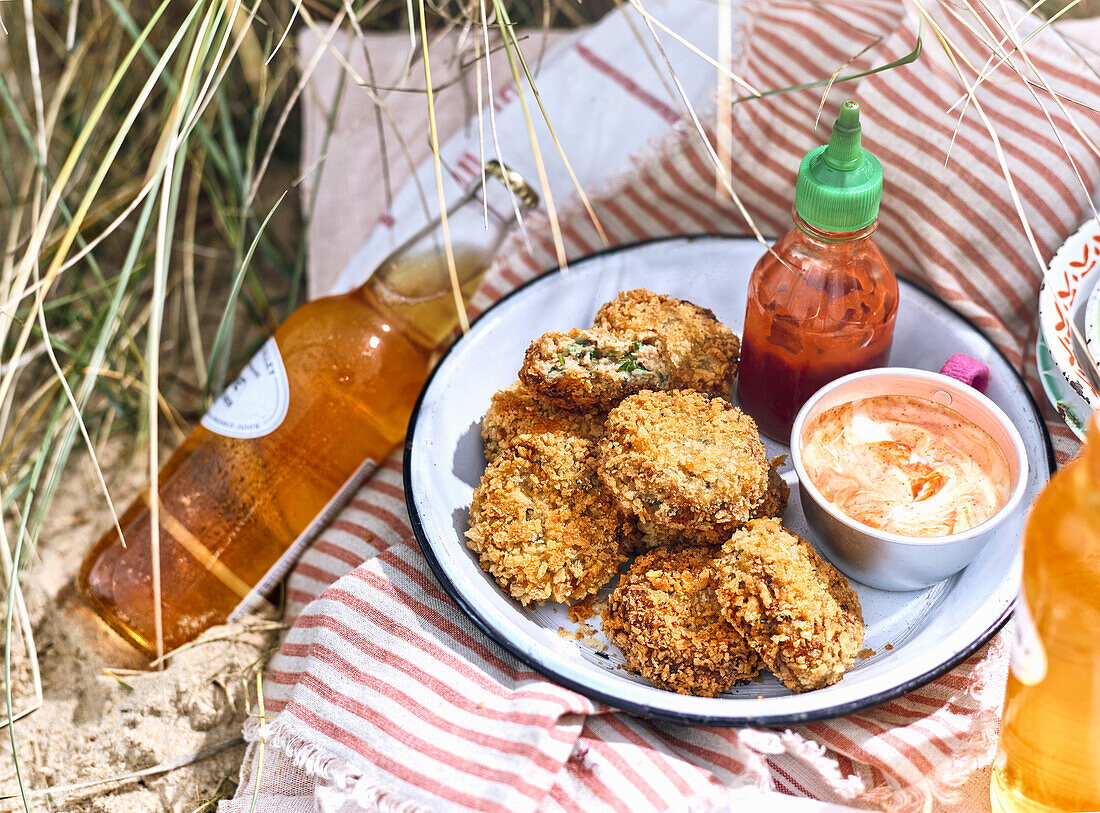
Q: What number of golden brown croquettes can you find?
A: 8